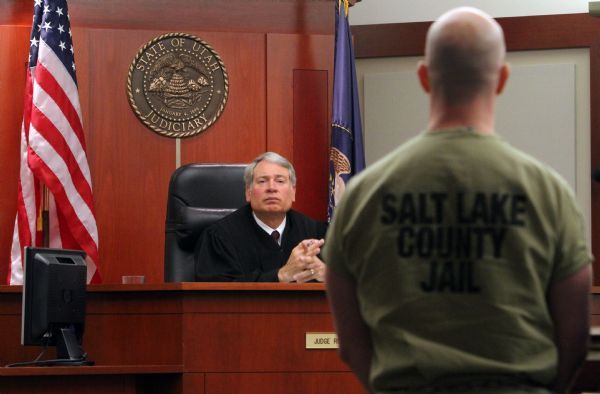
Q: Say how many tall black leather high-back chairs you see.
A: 1